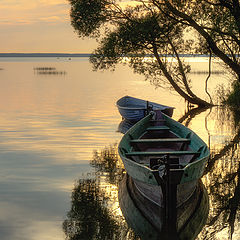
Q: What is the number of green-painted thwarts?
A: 3